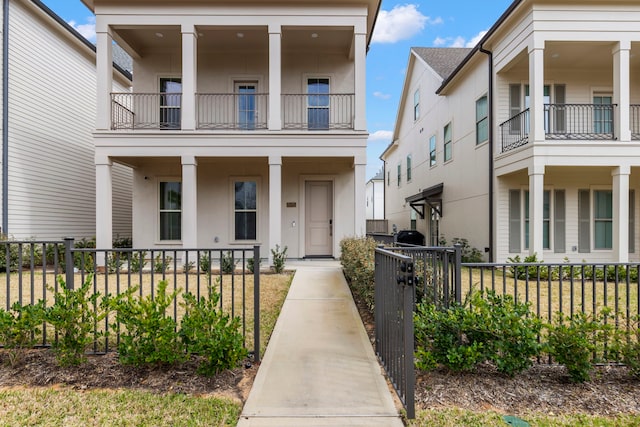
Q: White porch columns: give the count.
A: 12